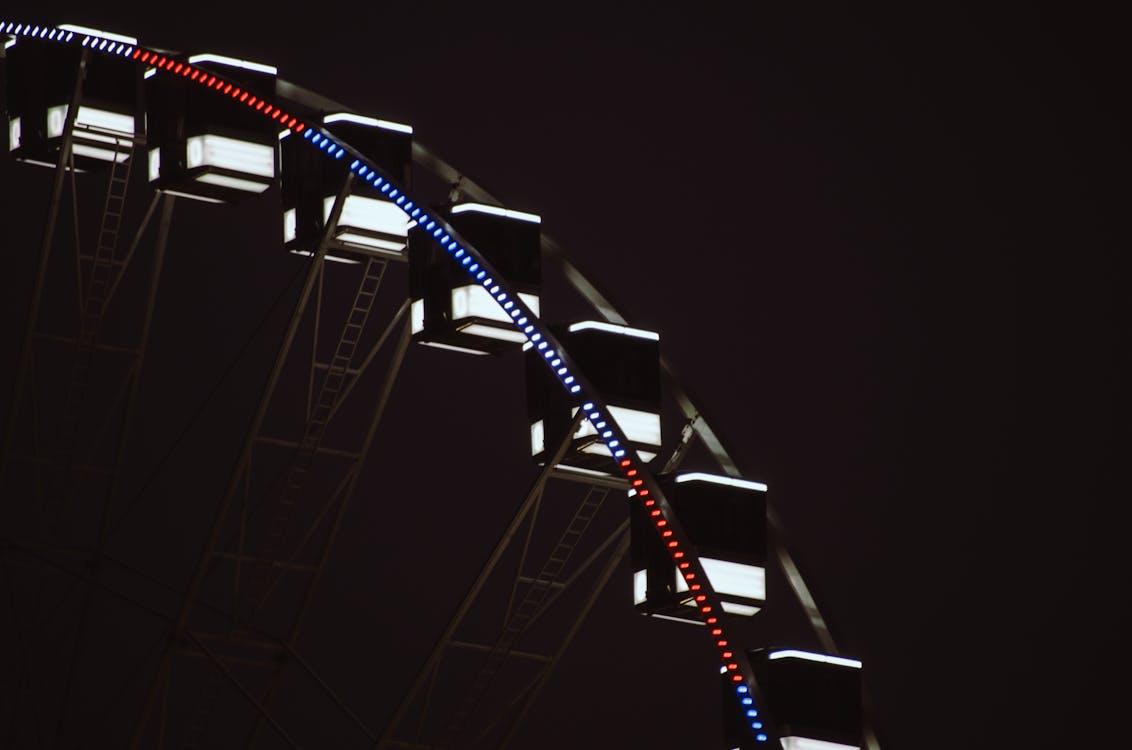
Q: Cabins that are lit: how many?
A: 7